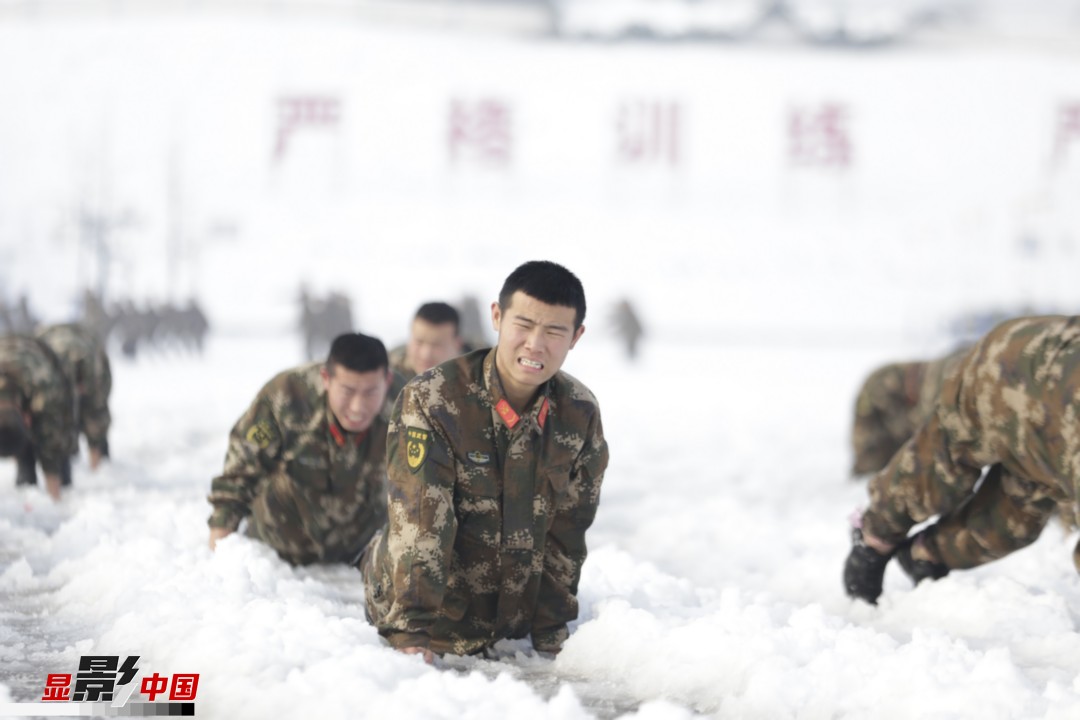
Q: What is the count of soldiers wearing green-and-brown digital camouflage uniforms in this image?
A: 7